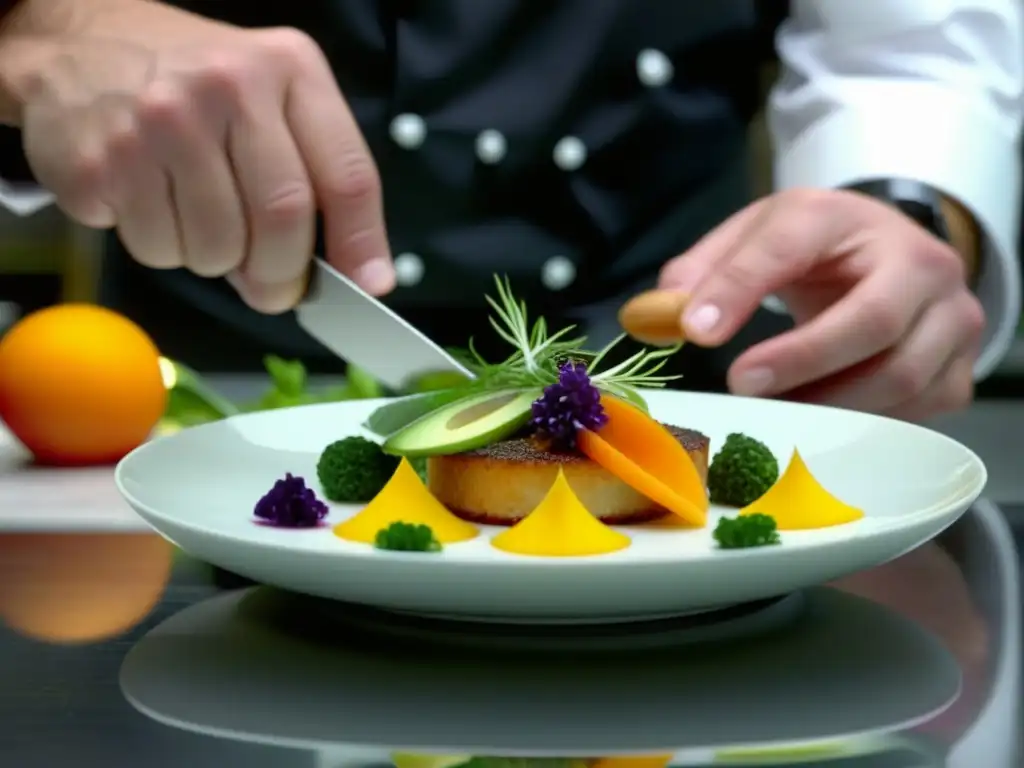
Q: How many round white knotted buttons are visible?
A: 6